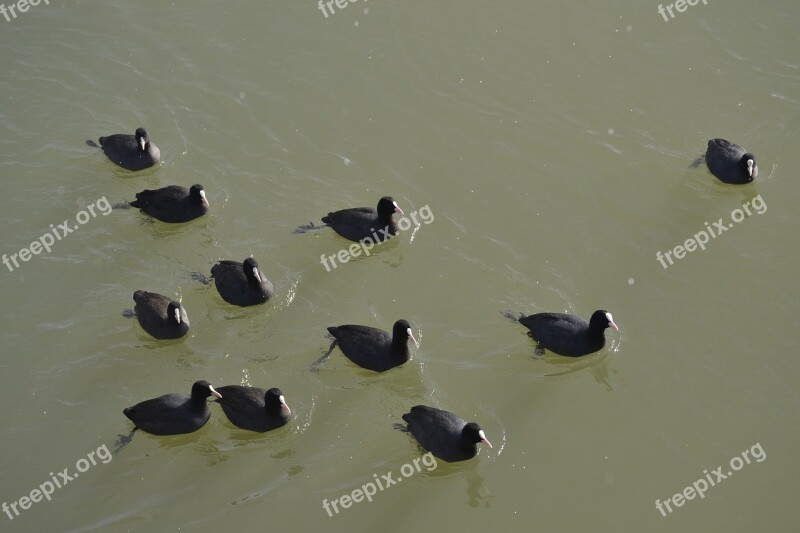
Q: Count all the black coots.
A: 11